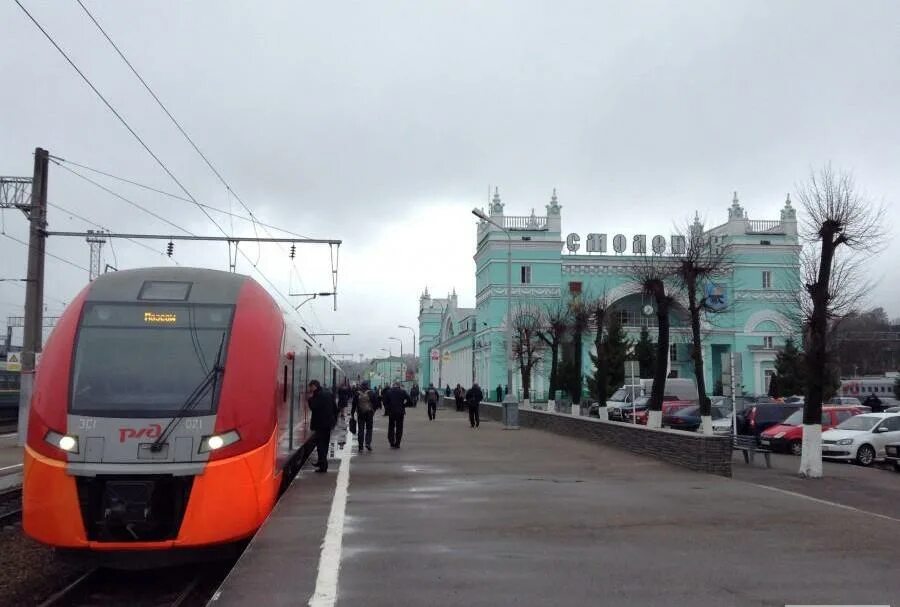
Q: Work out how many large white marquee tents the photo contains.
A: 0